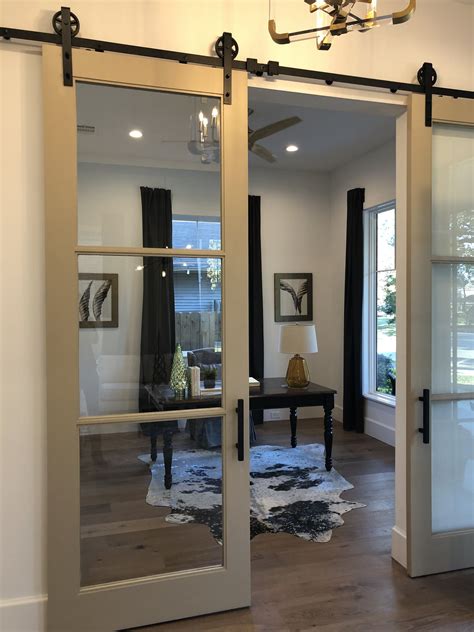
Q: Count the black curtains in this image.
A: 3